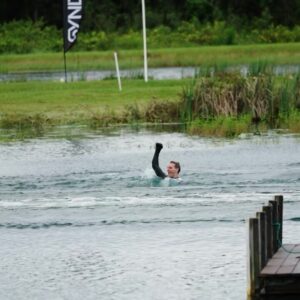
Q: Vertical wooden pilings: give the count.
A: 5